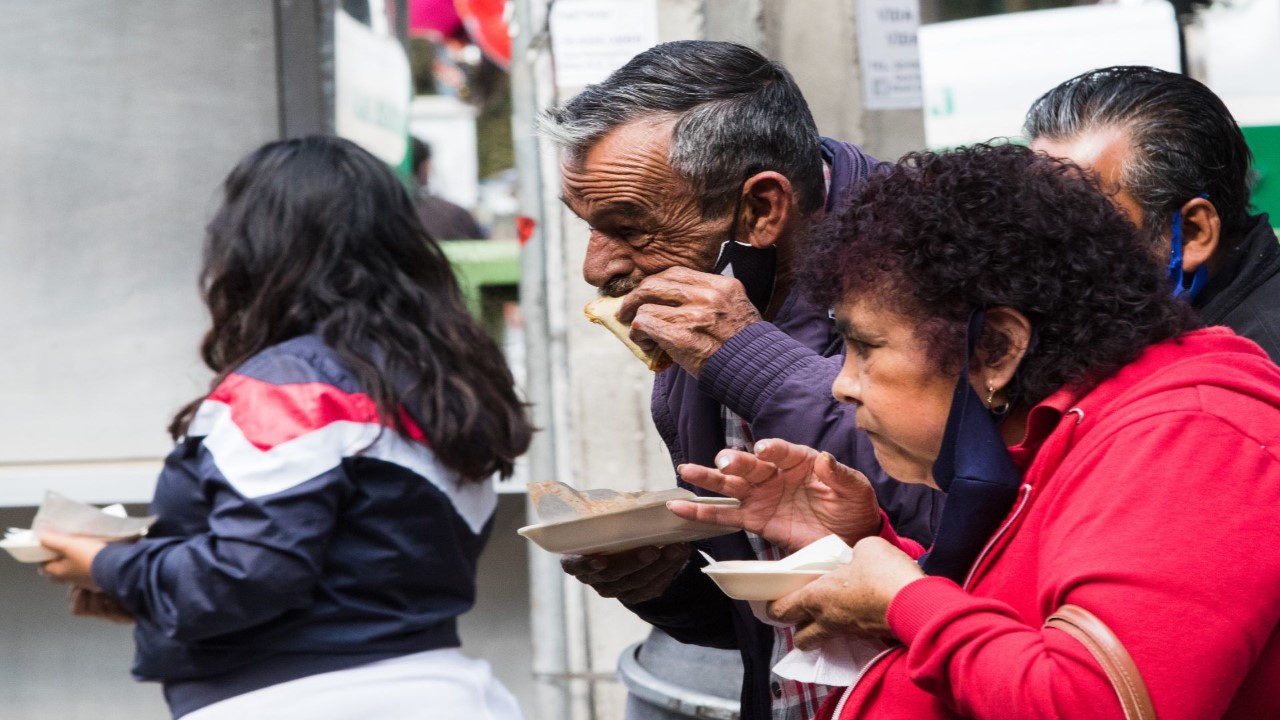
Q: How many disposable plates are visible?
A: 3